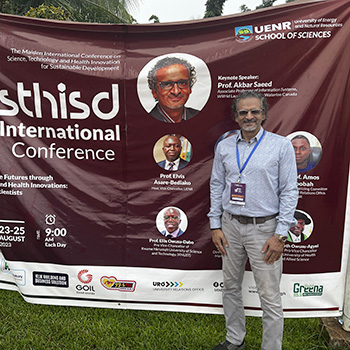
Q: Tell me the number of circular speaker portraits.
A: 5